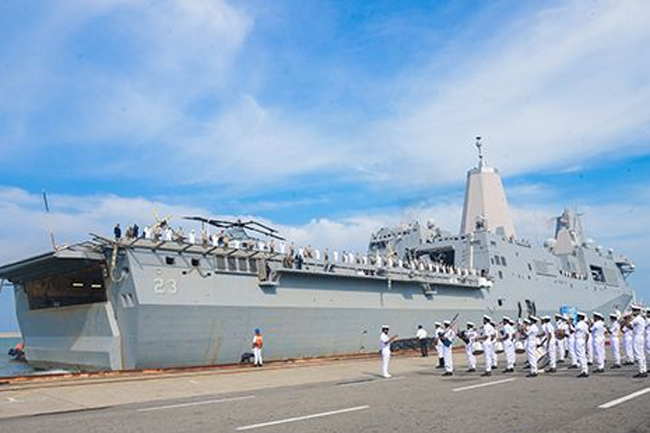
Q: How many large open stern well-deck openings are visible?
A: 1